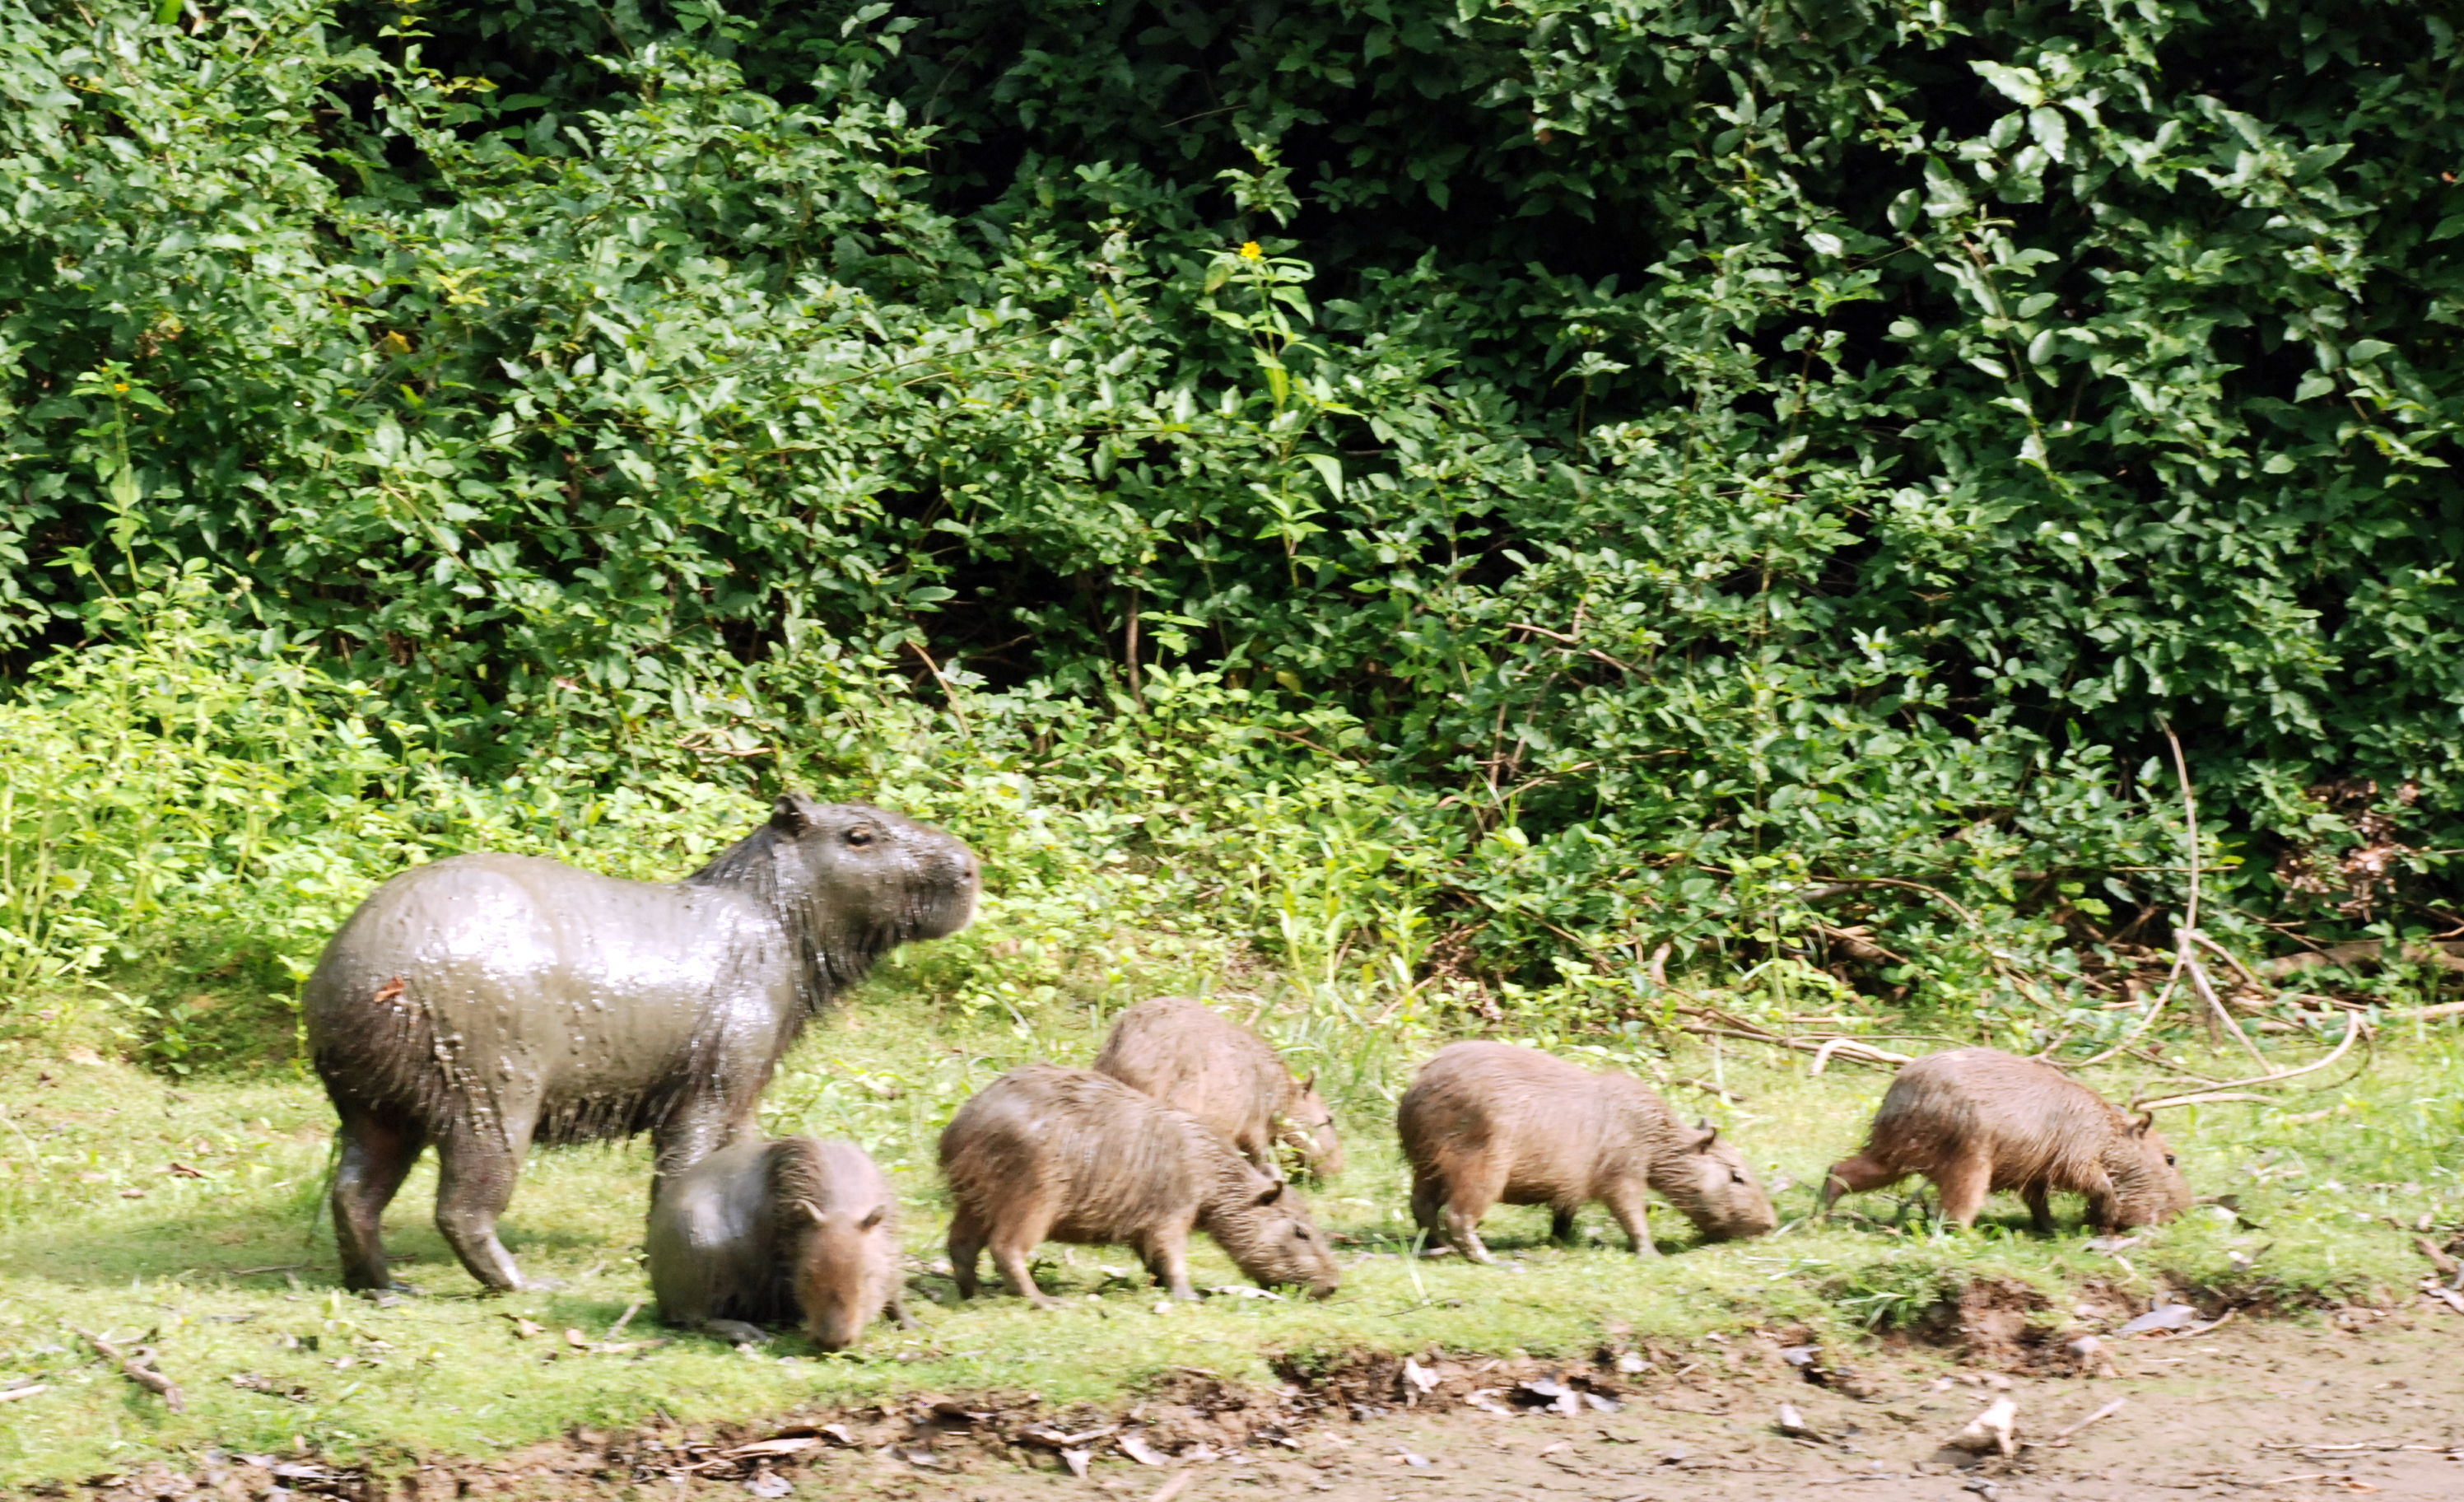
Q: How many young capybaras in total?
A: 5